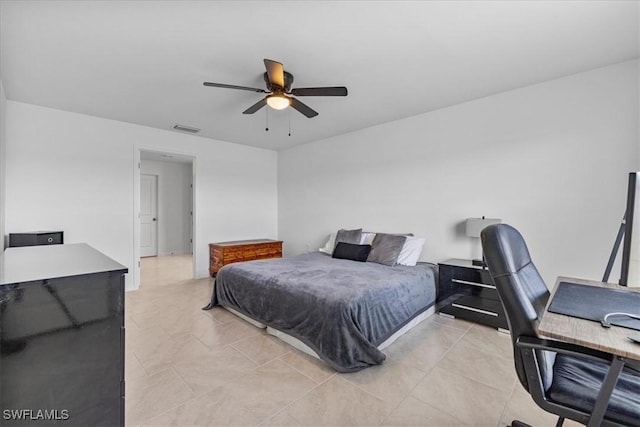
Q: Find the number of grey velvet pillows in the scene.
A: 2